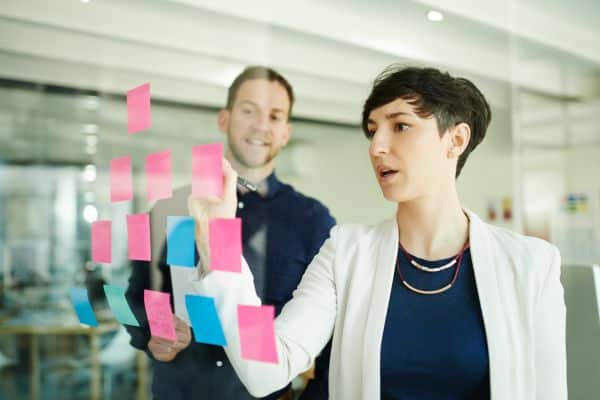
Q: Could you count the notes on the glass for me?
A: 13